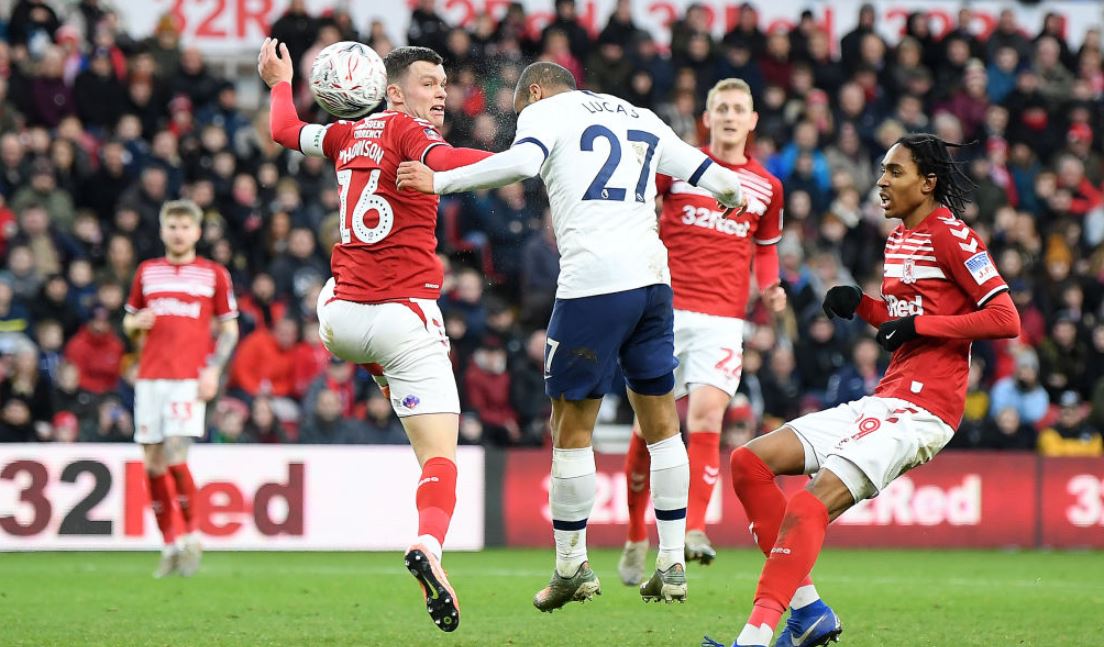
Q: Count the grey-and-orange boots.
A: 2